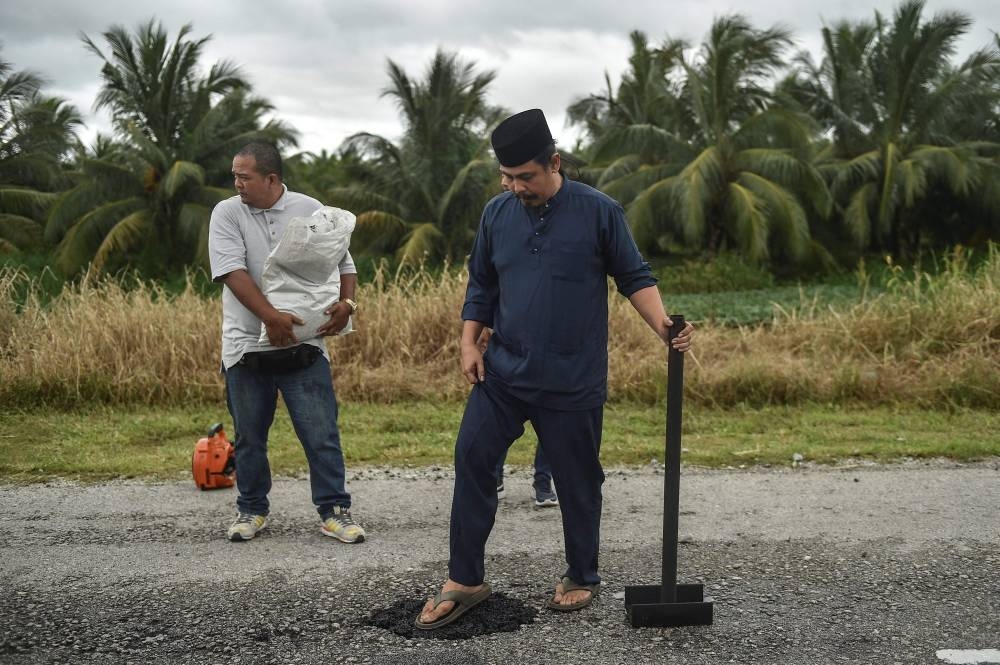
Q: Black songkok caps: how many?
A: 1